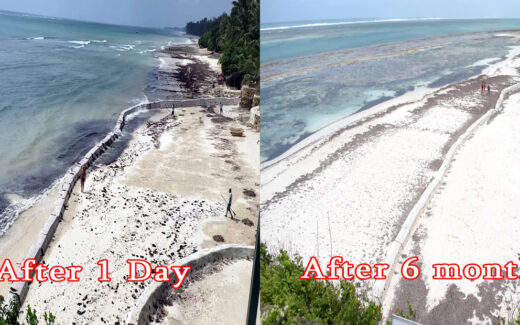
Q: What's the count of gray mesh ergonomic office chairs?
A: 0